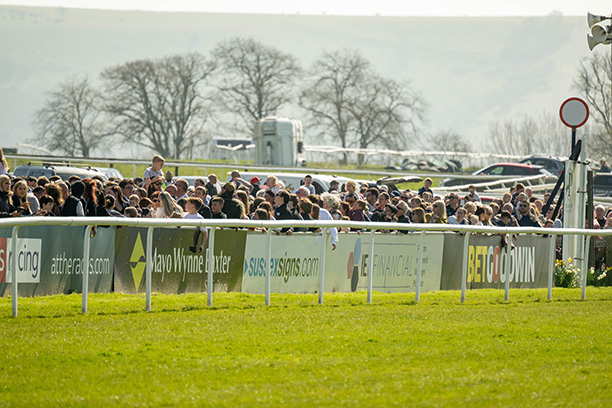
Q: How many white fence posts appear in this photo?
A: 12